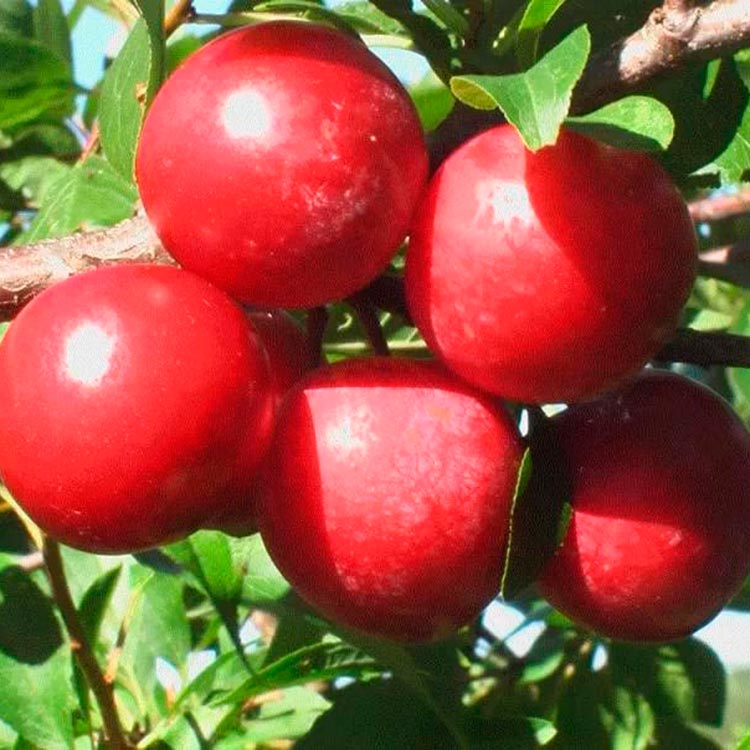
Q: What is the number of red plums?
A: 6